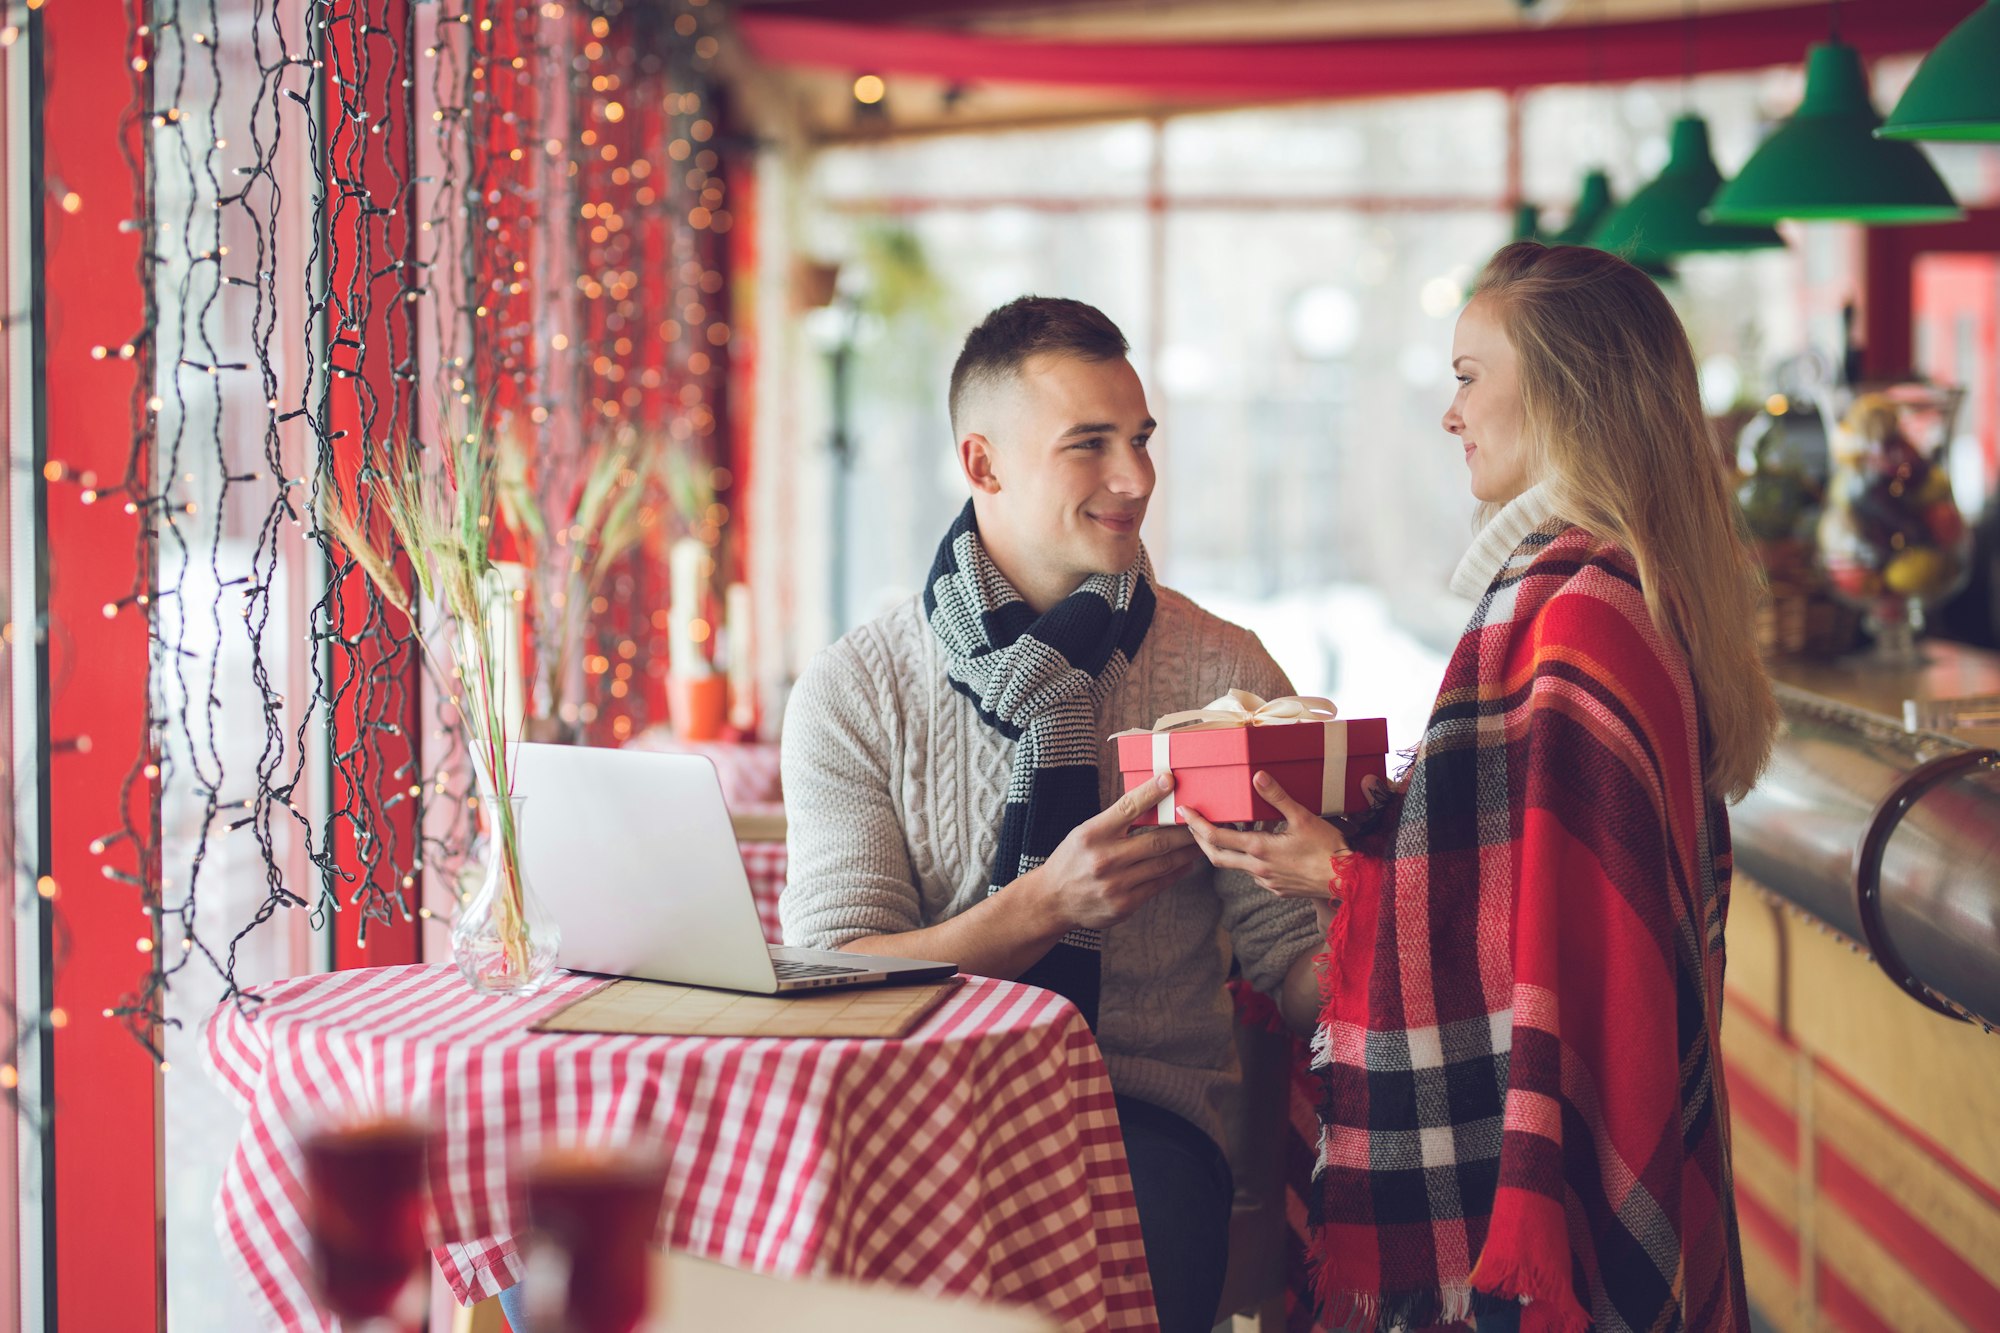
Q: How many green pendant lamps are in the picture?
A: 5